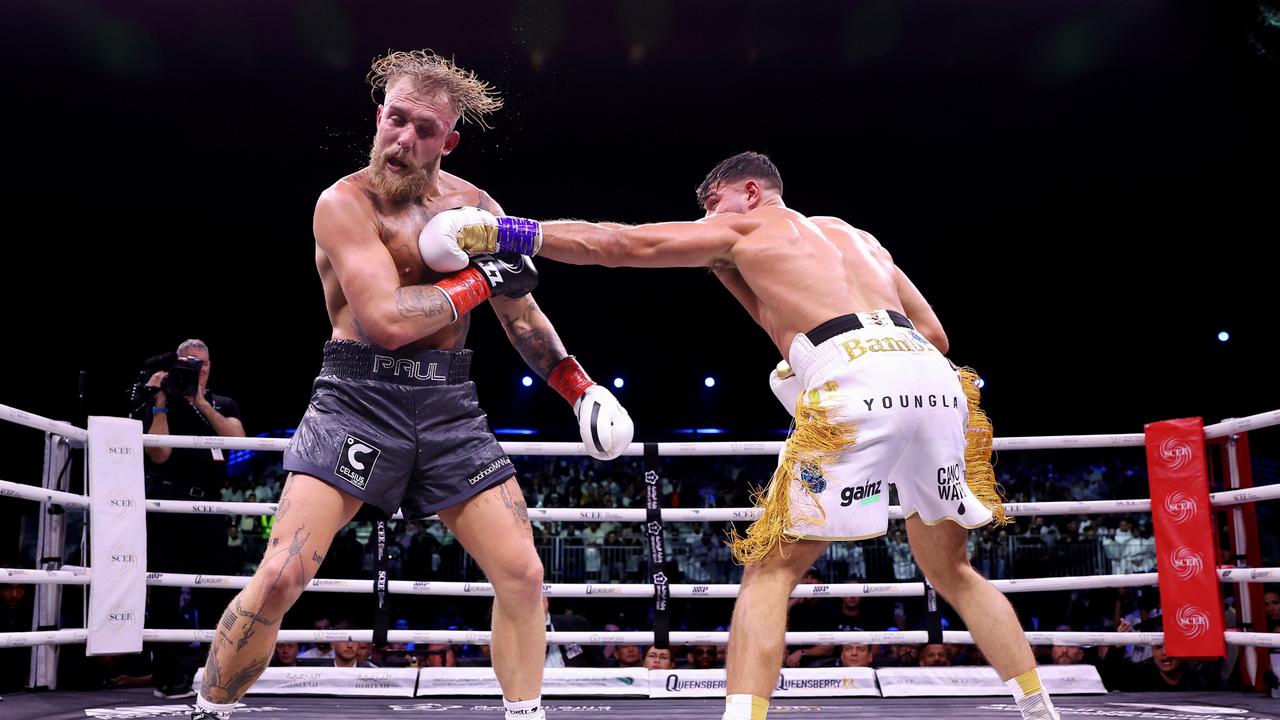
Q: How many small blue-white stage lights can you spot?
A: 5